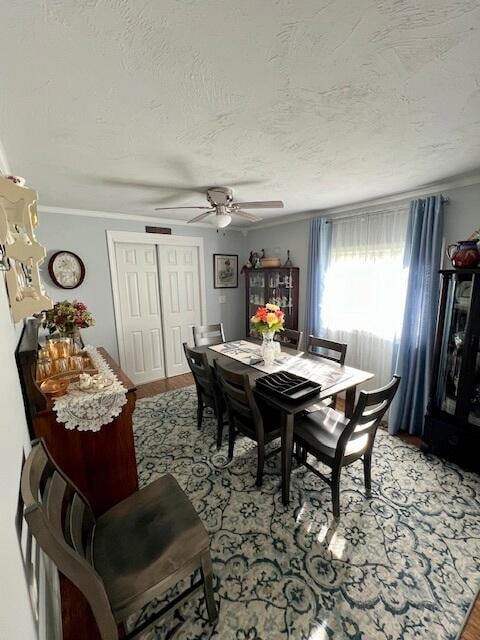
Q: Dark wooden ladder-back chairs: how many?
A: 7